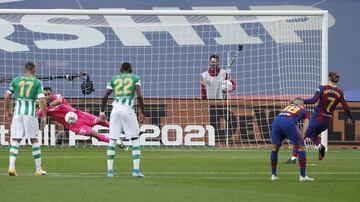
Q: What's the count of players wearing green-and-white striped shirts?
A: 2